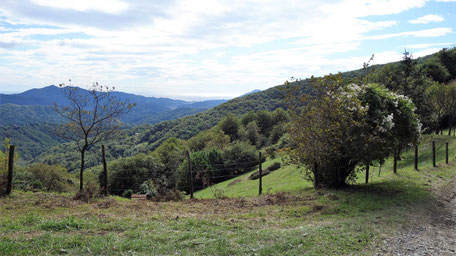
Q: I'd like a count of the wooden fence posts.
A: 9